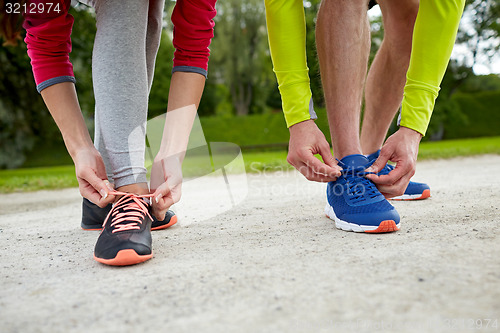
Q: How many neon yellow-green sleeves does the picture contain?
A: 2